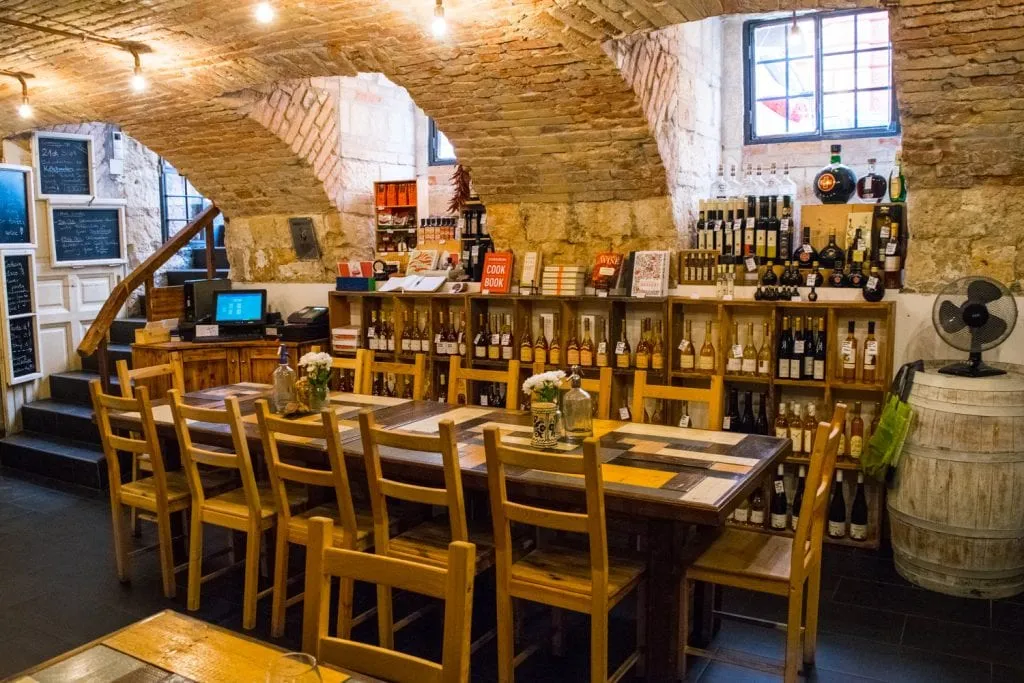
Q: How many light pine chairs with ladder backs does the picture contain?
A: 13